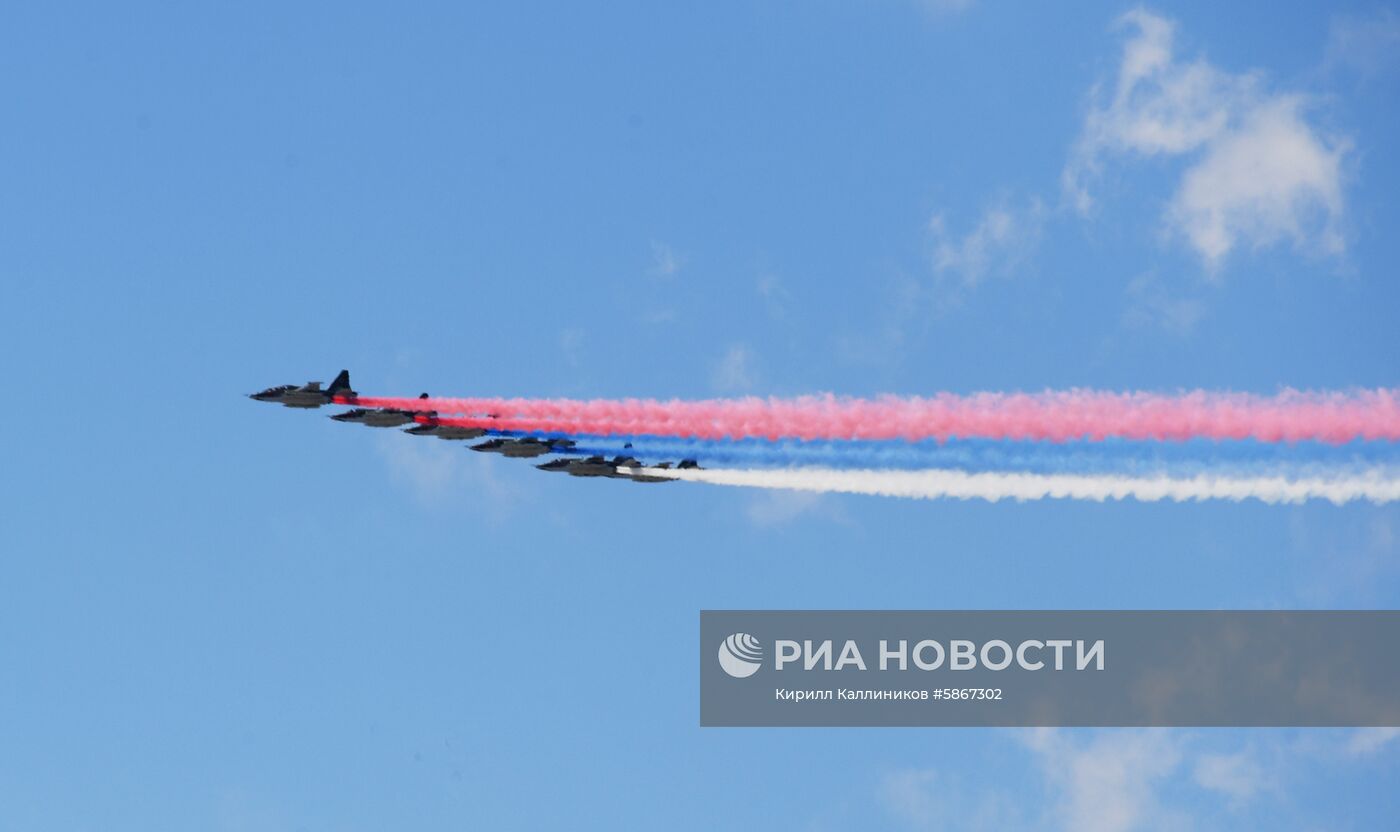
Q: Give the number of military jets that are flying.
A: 6